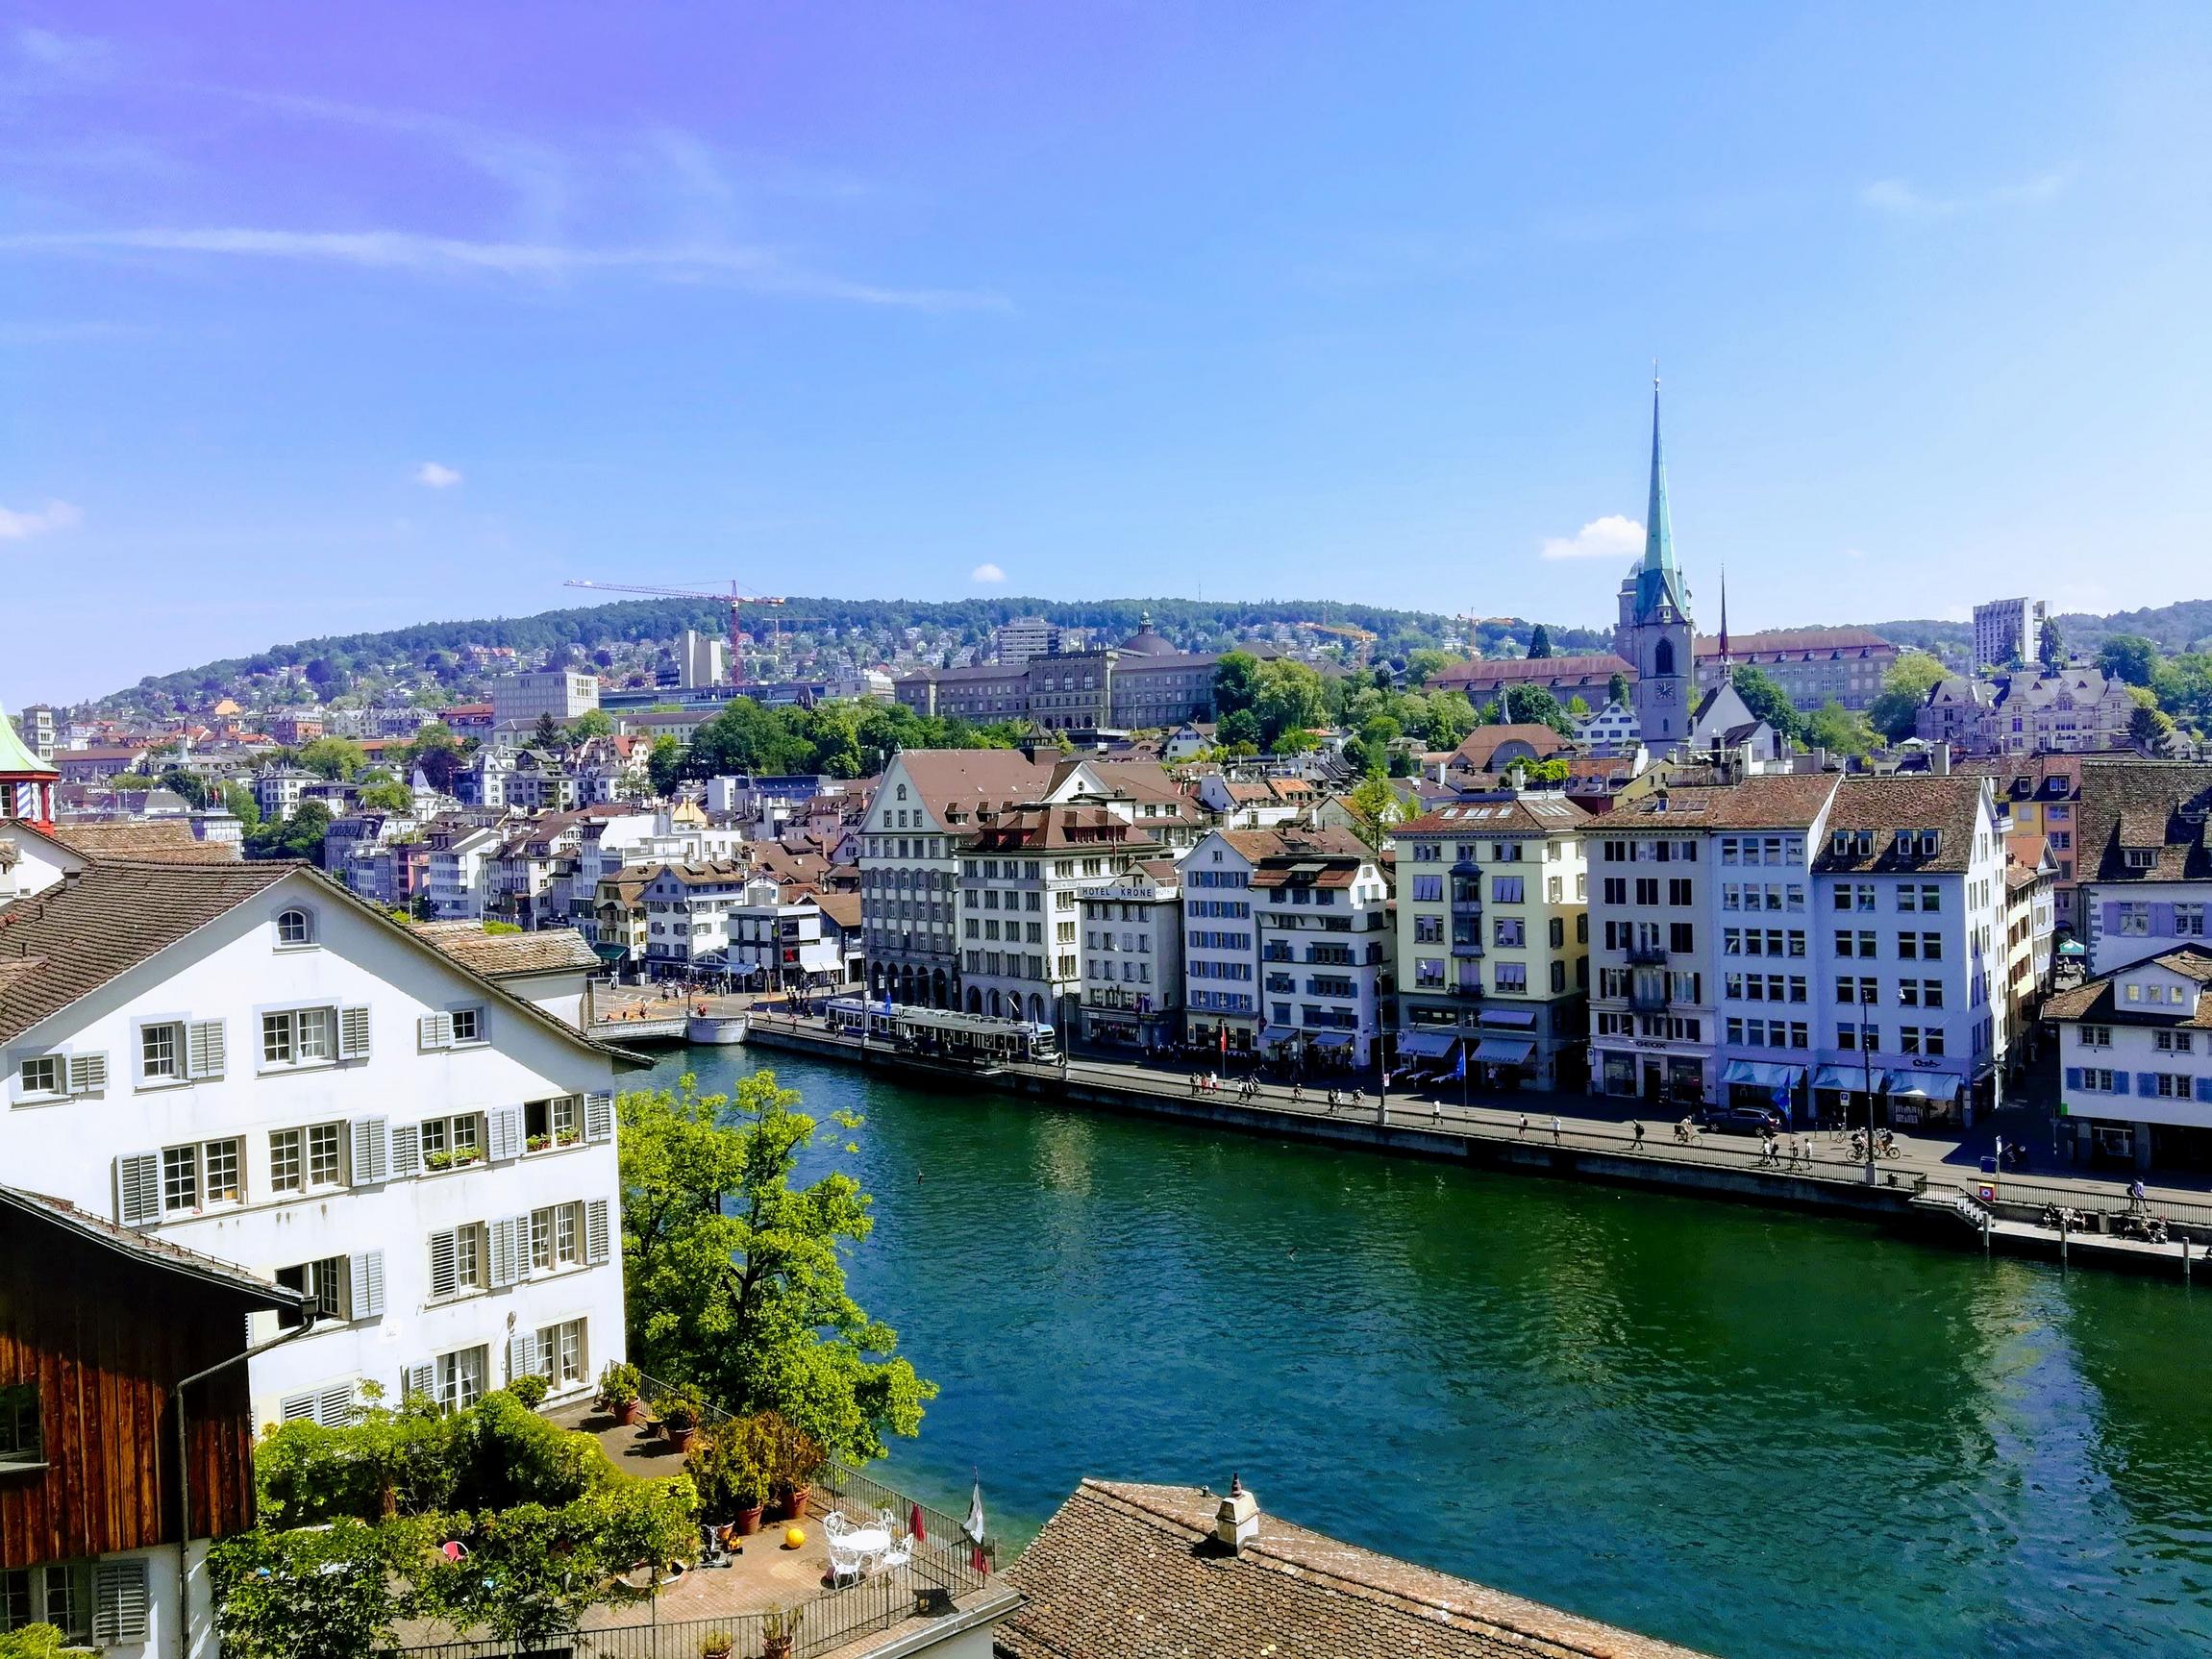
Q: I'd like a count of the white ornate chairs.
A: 4